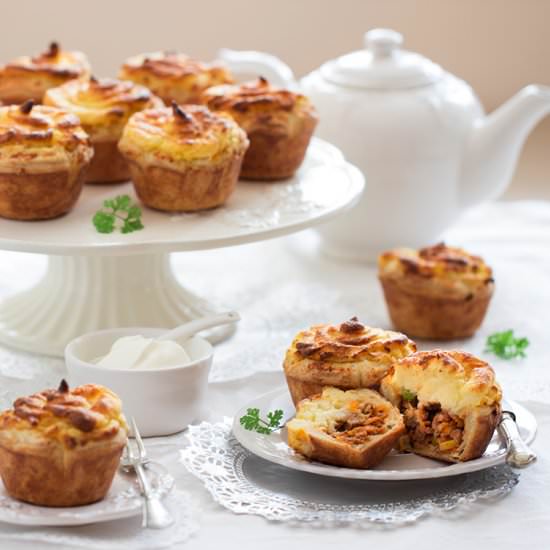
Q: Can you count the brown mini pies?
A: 10